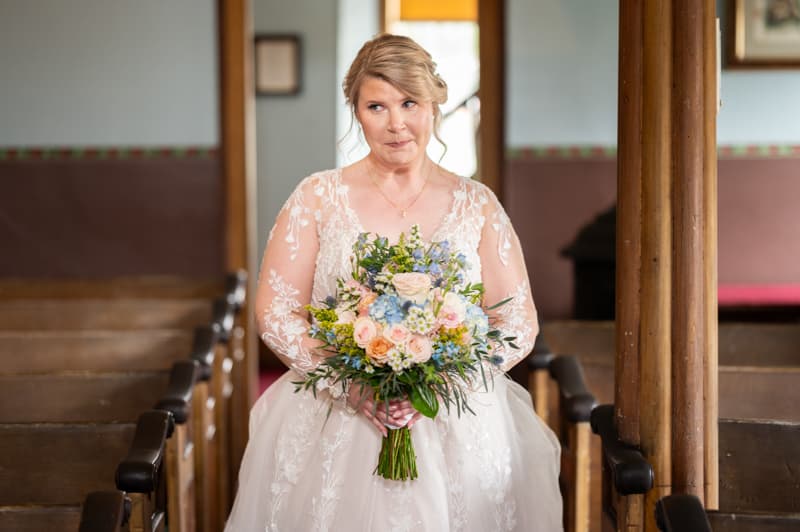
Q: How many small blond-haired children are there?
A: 0